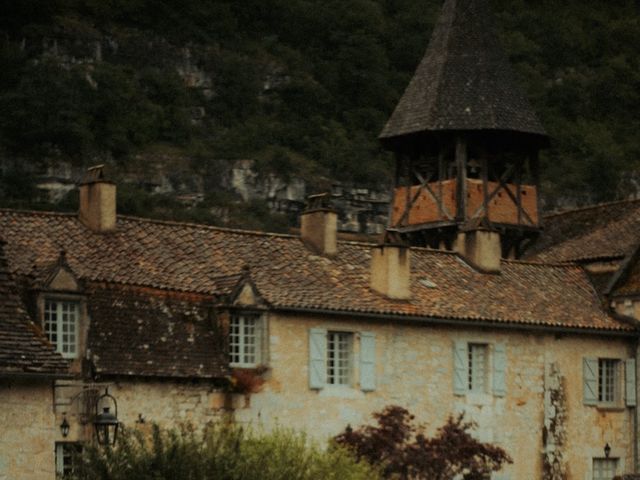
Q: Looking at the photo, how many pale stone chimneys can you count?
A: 4